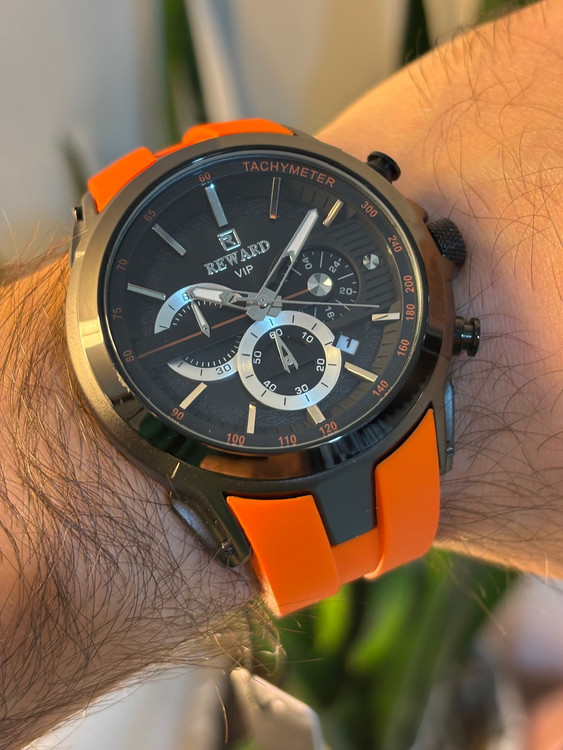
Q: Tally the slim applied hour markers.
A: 10